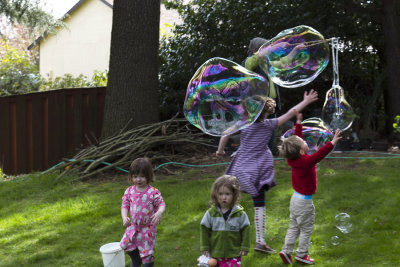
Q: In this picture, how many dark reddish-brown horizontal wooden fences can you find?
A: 1